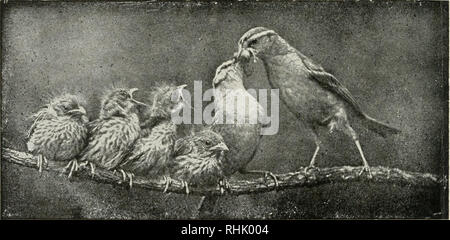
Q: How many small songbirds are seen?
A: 6